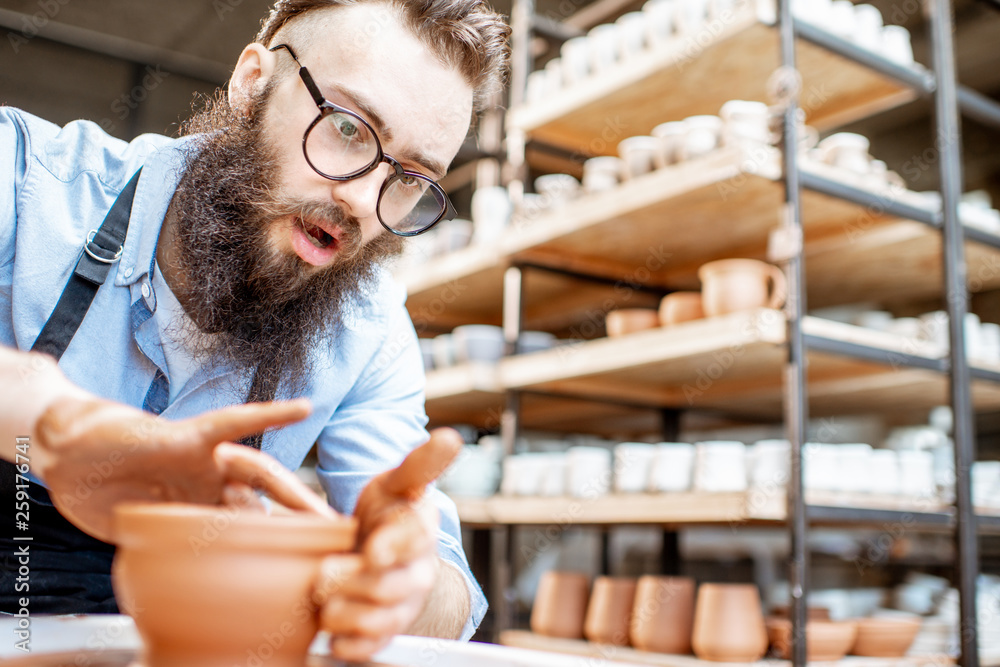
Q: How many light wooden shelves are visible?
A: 5